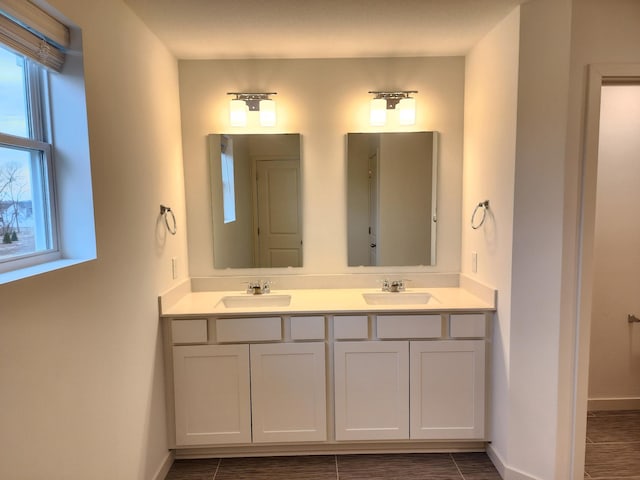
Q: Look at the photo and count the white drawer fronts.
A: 6